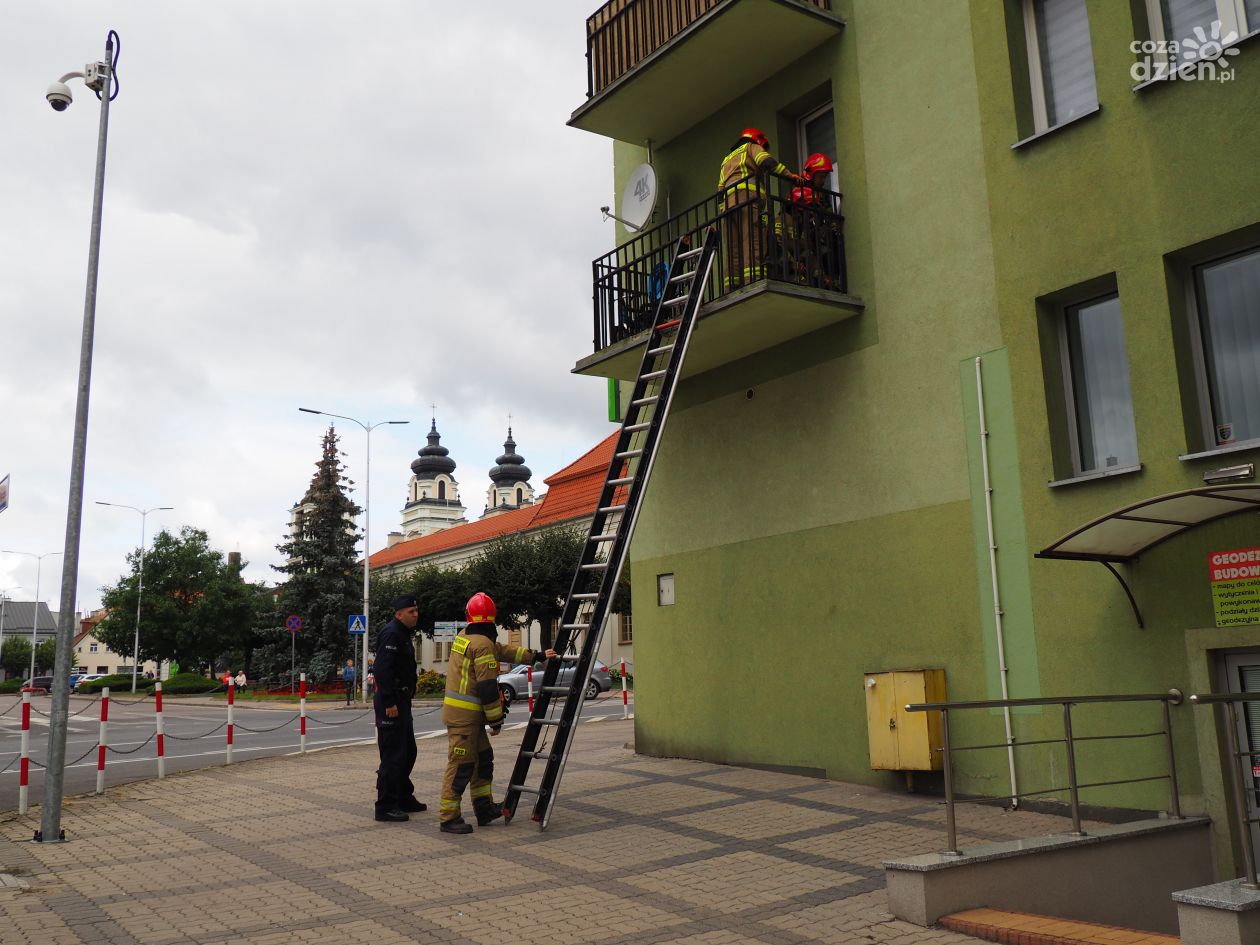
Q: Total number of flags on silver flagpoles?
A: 0